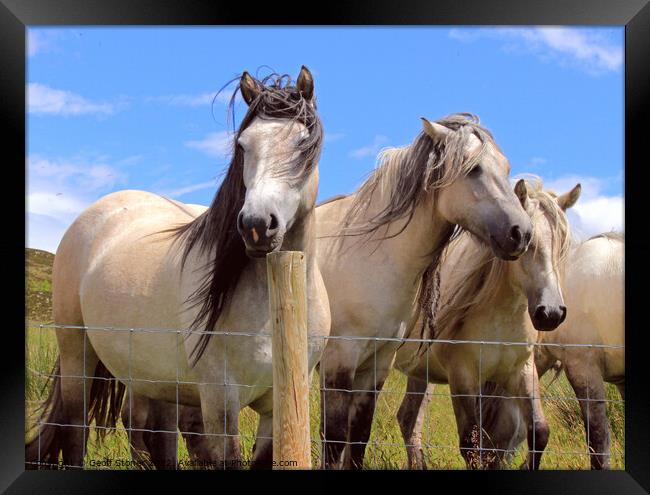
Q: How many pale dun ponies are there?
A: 4